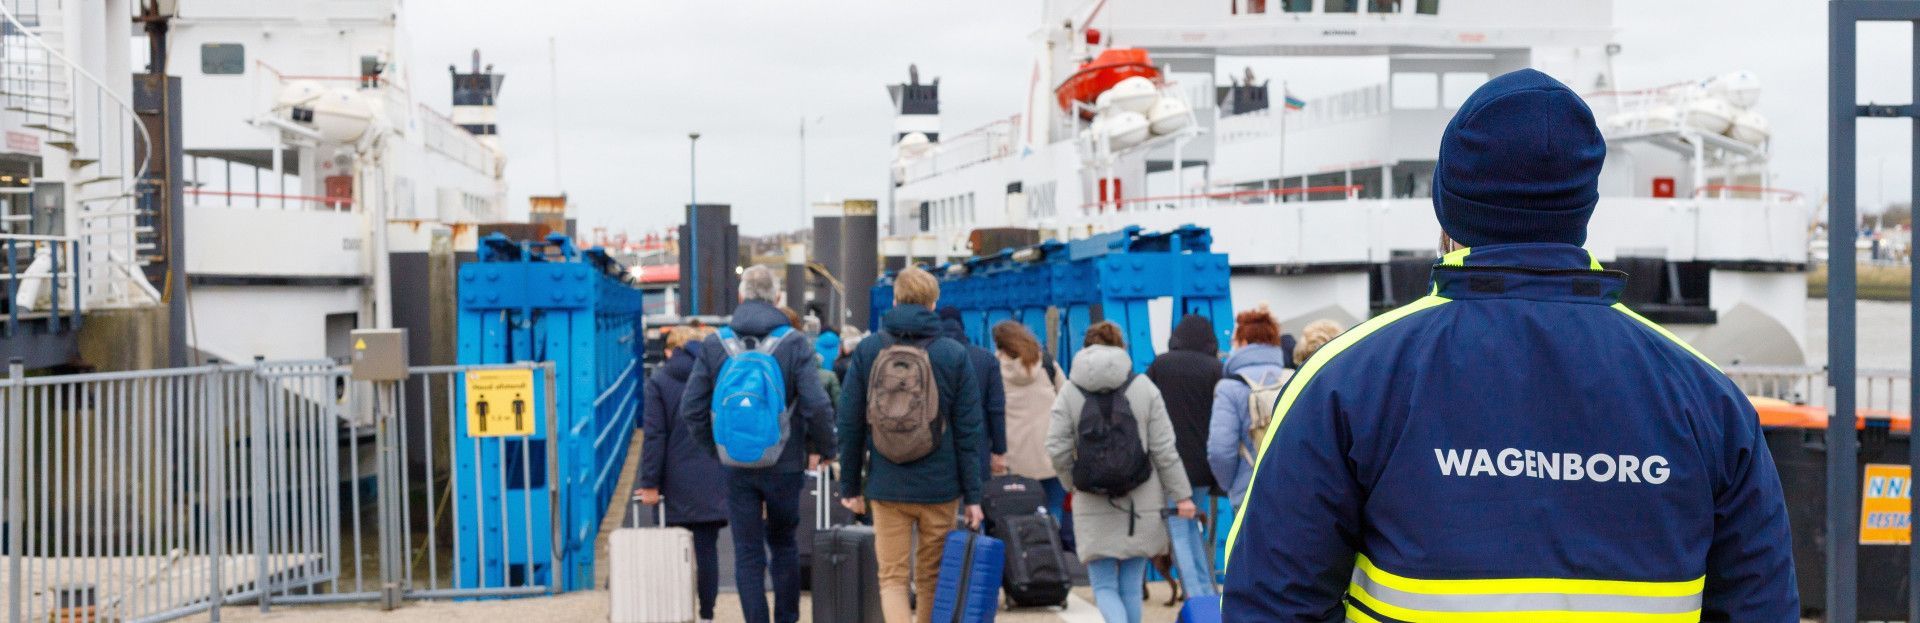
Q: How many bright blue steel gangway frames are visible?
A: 2